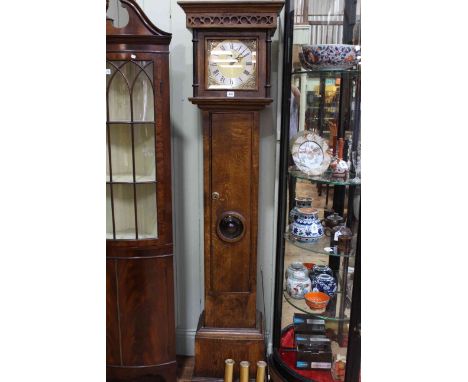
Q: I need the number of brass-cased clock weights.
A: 3